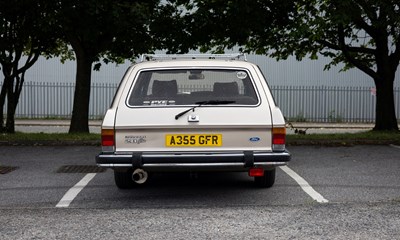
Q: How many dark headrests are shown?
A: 2